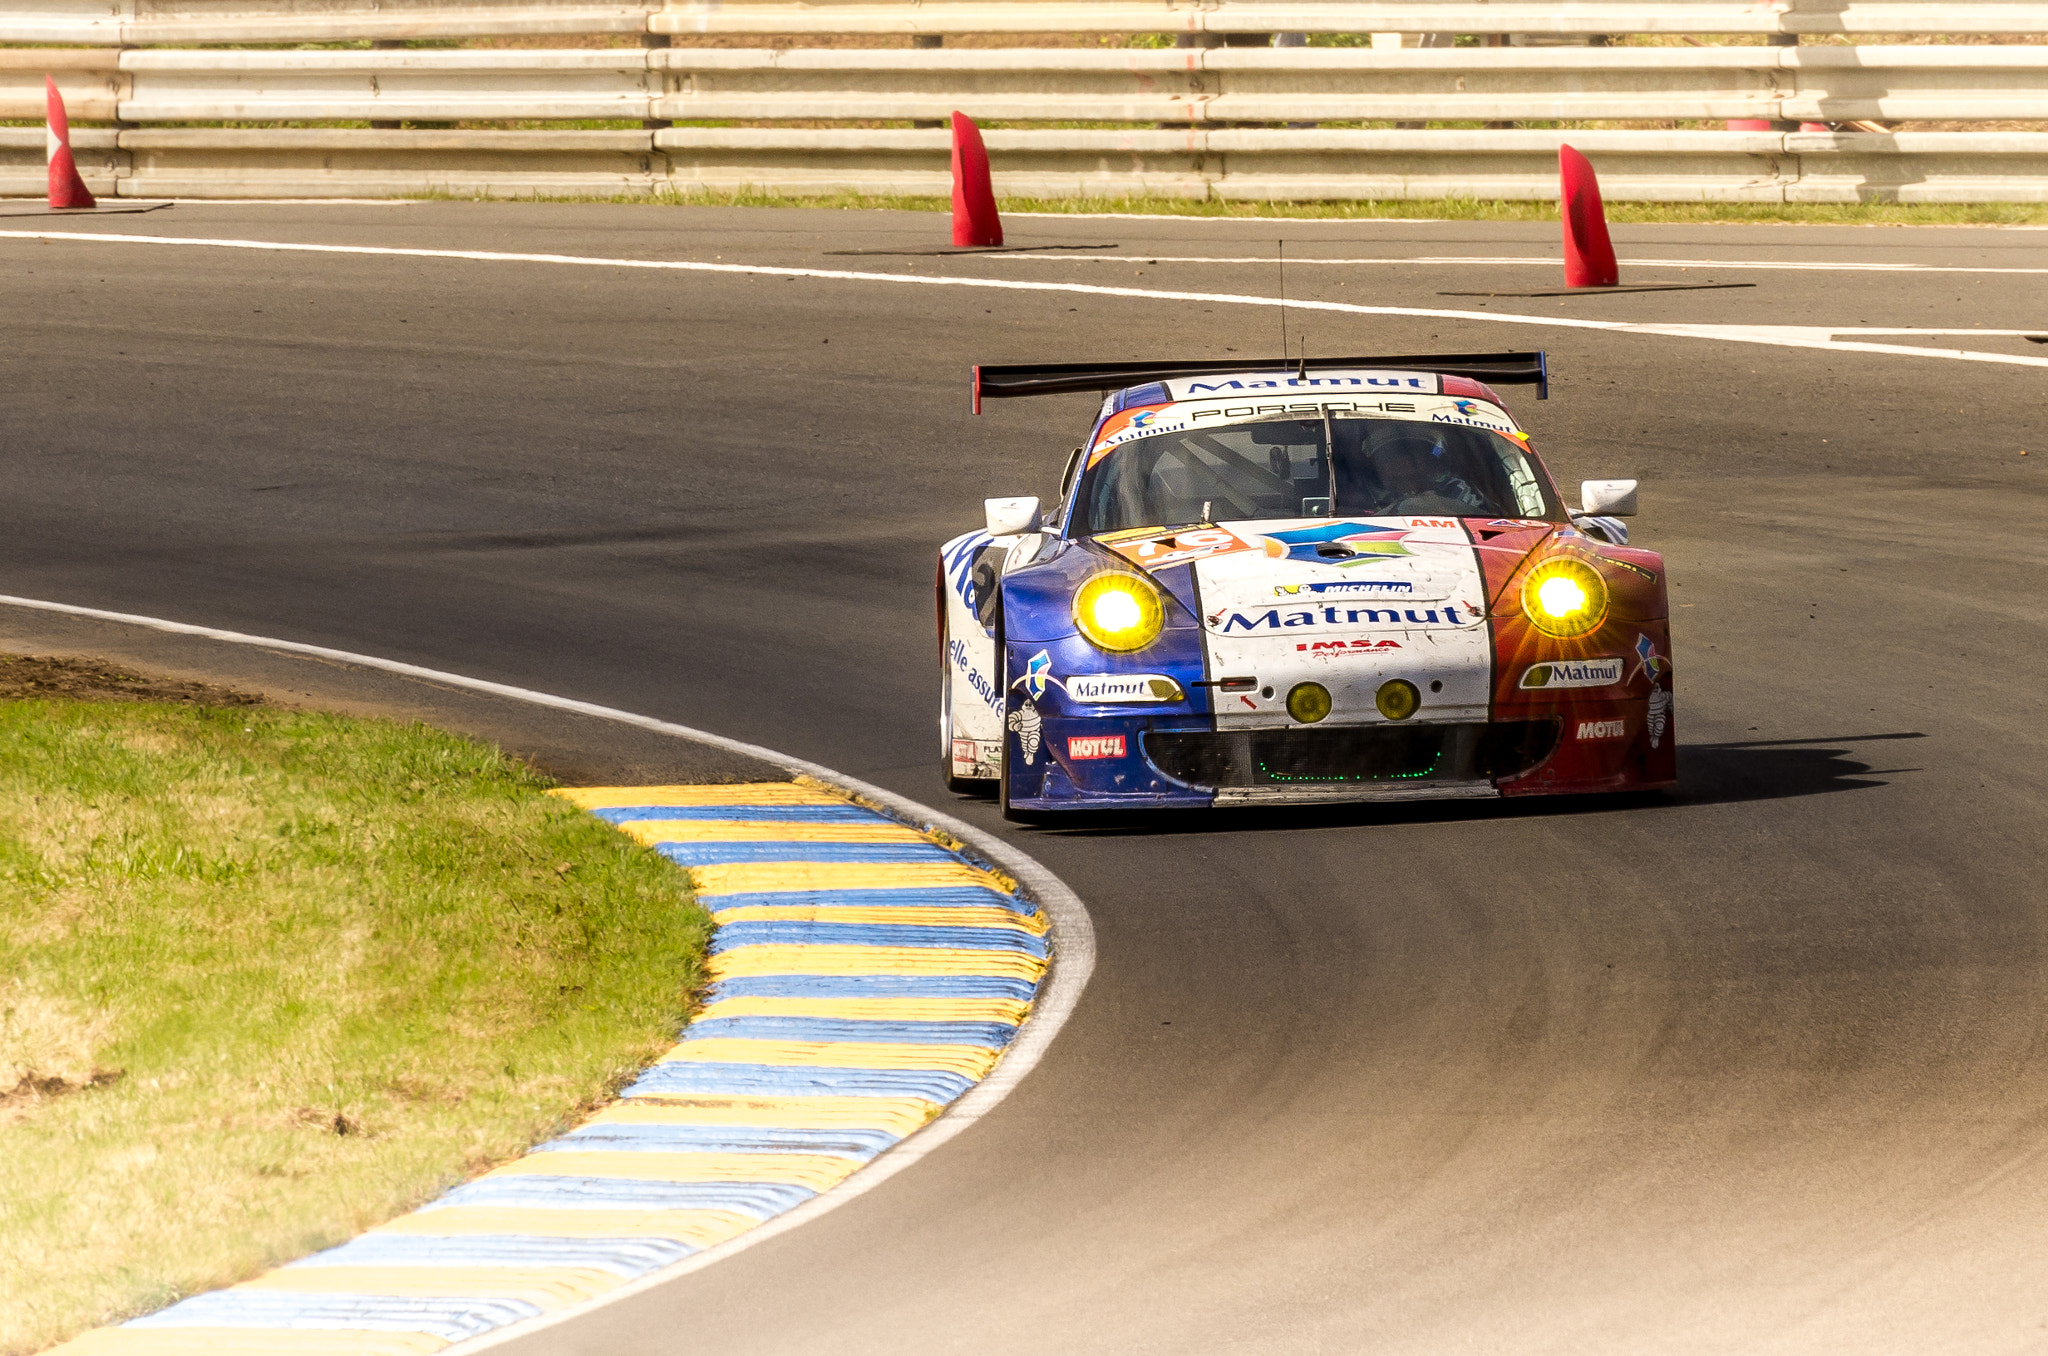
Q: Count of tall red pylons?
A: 3